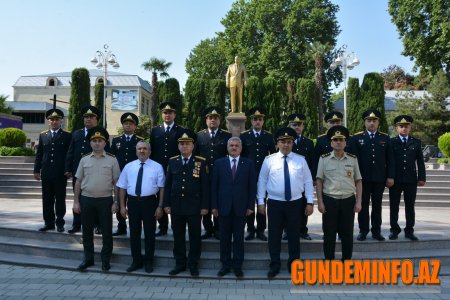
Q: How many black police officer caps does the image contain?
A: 14